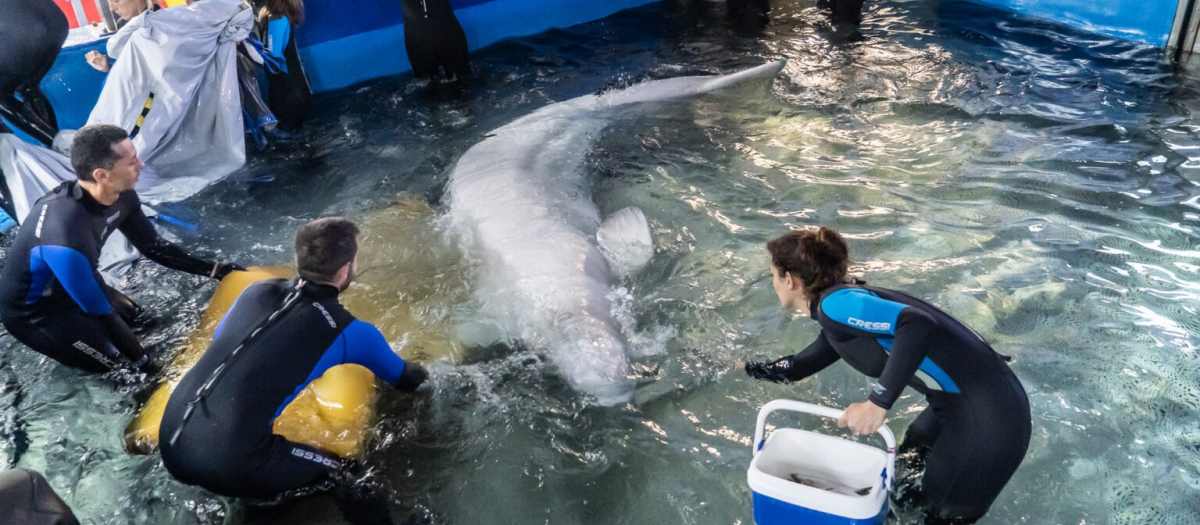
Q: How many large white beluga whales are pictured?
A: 1